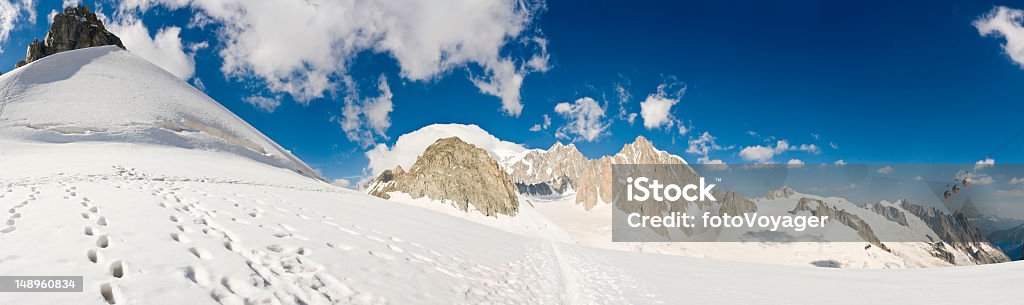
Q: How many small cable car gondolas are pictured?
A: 3